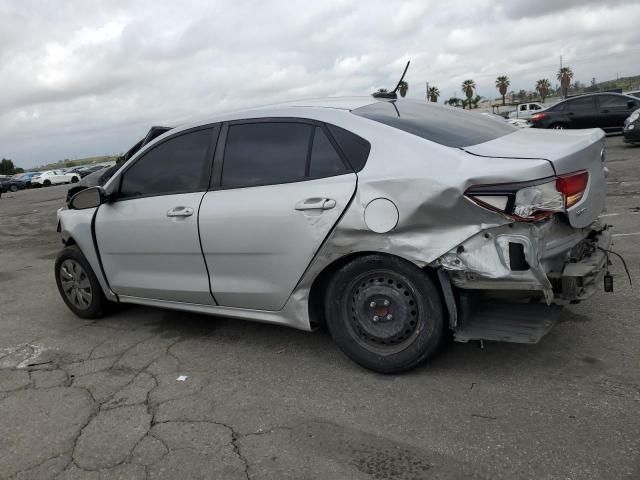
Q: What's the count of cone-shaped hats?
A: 0